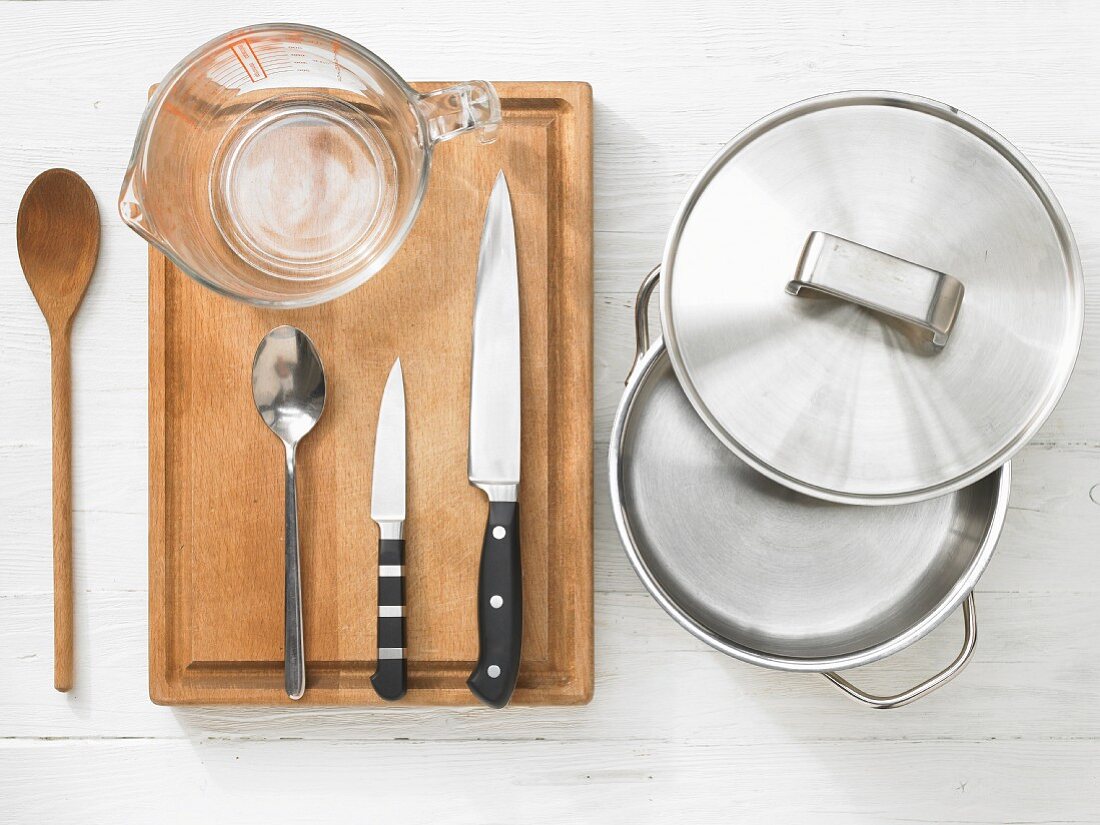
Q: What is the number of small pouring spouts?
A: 1